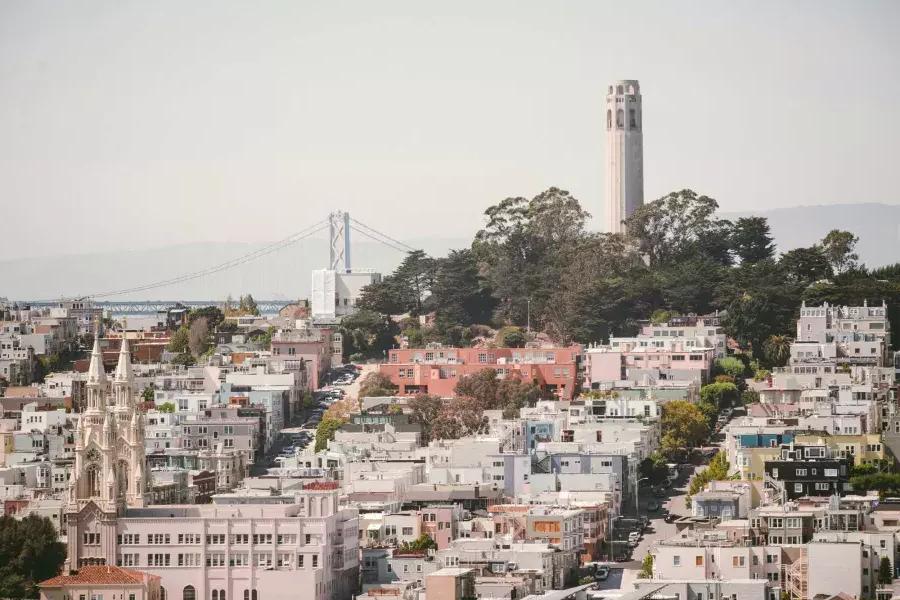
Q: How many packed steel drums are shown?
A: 0